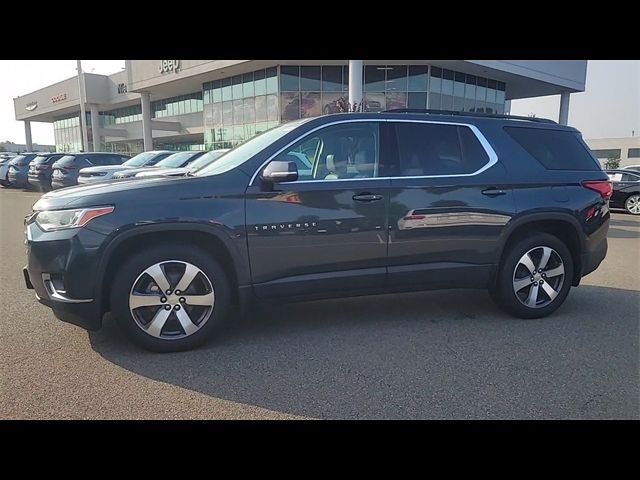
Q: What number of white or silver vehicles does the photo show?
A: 3